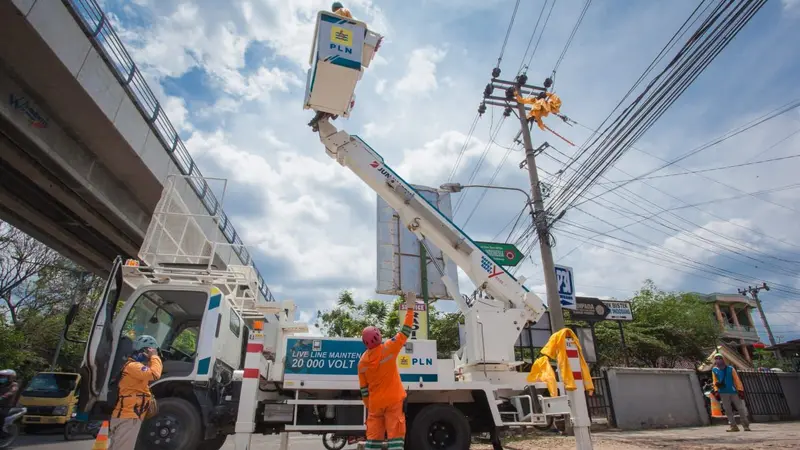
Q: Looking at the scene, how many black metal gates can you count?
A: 2